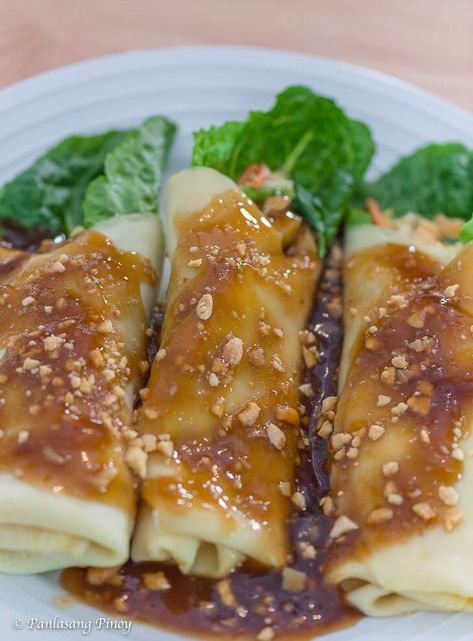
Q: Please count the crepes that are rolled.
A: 3